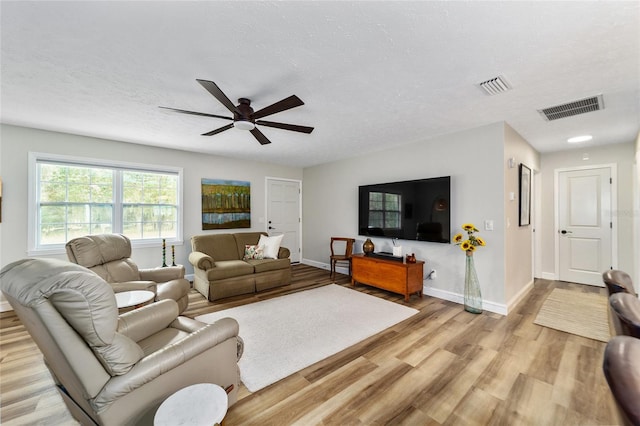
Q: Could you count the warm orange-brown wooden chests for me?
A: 1